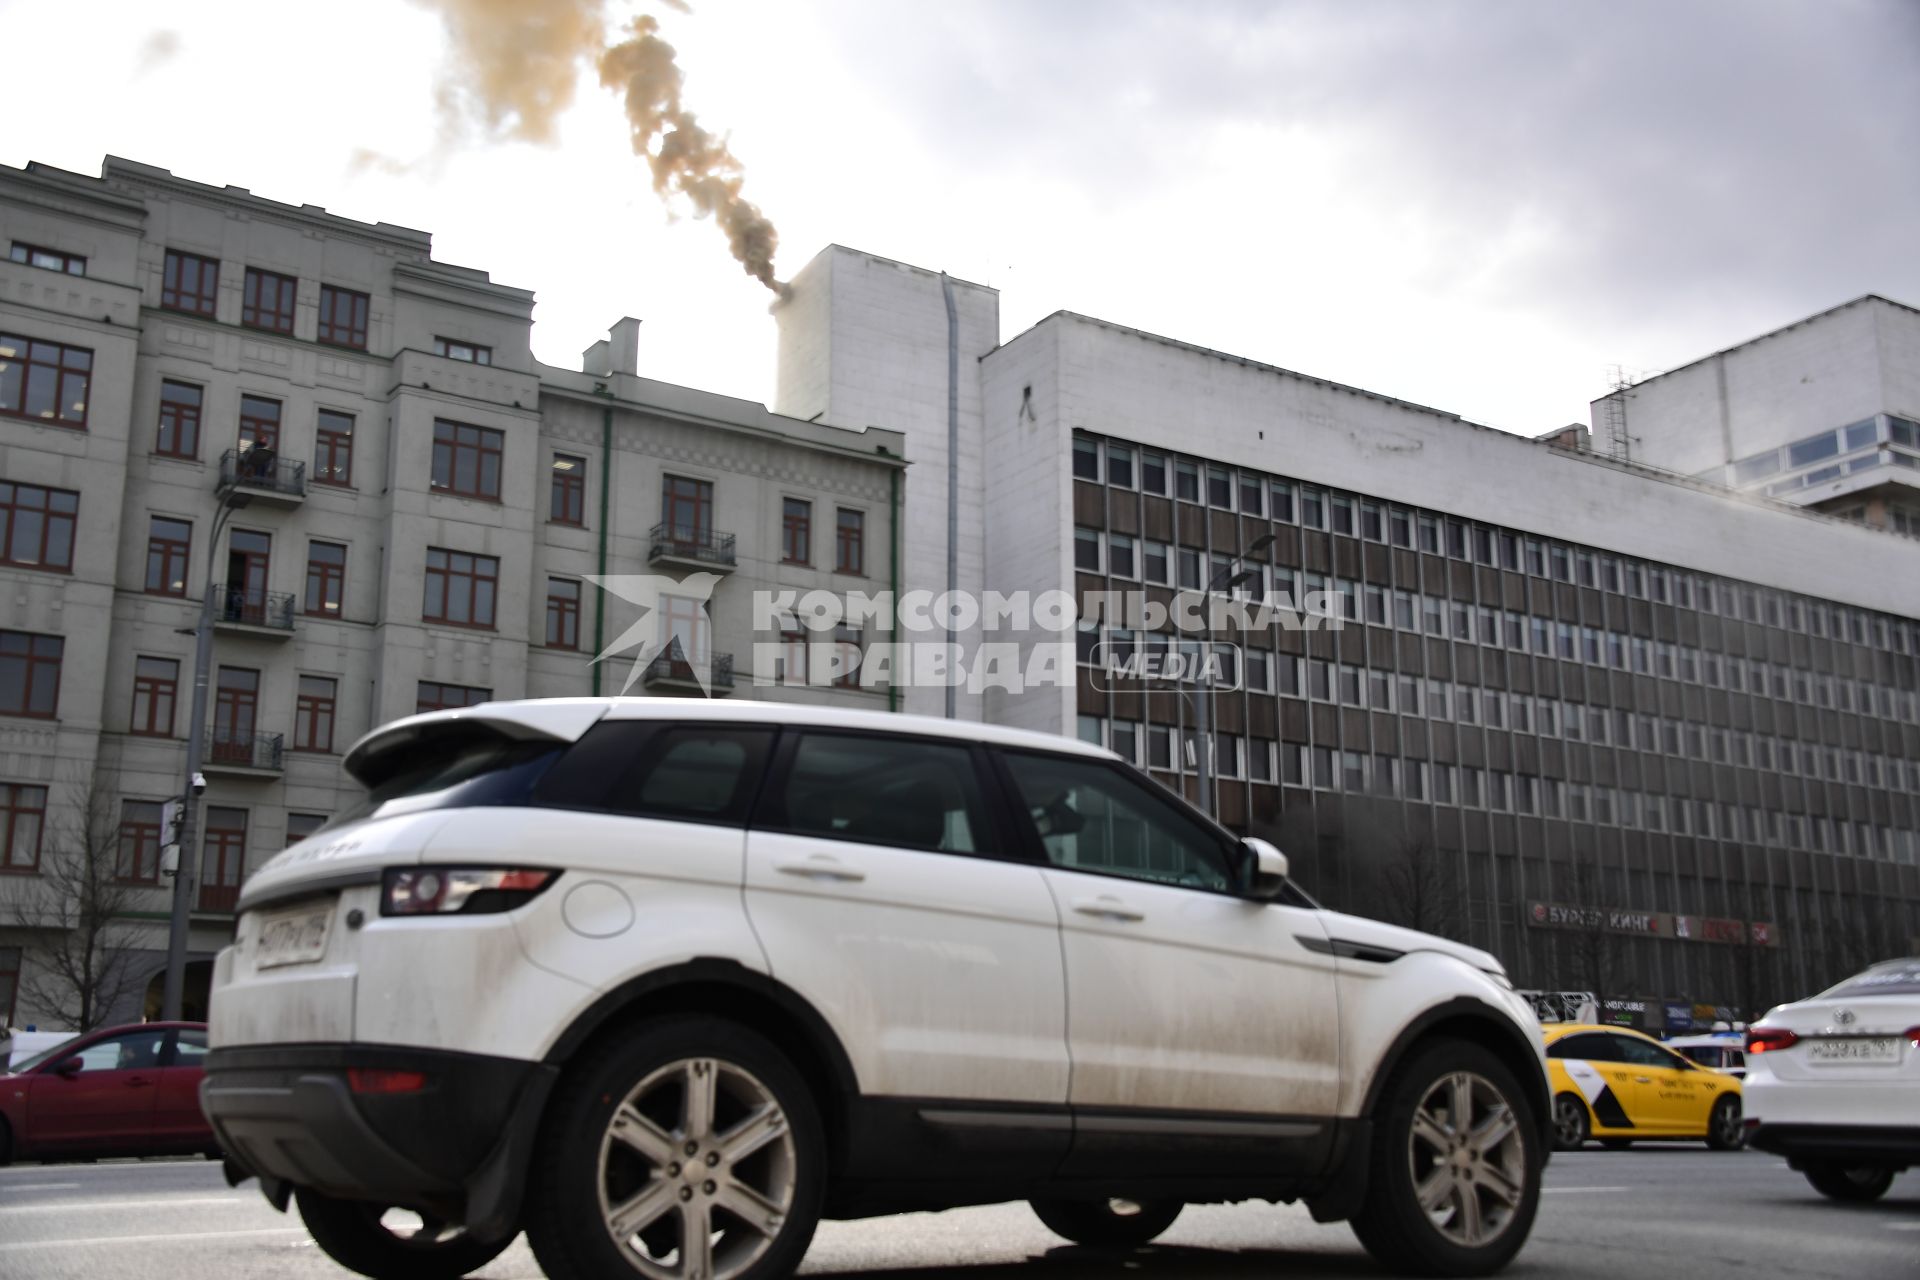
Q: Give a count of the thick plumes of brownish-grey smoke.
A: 1